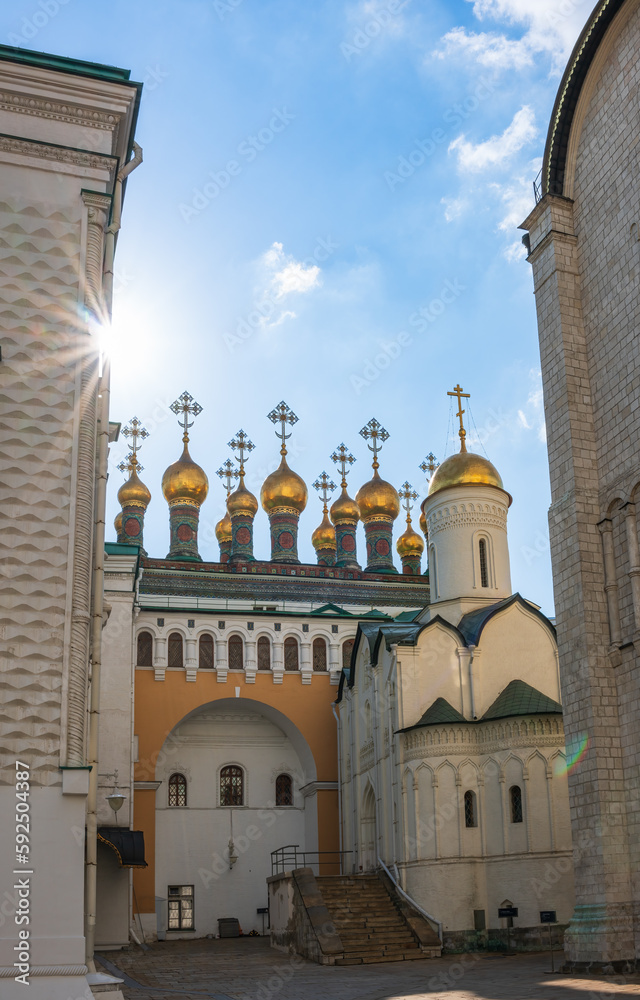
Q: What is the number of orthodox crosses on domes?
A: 12